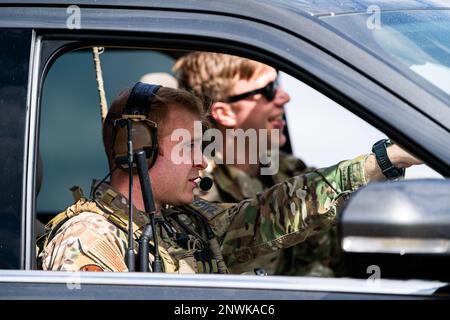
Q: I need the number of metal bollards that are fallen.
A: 0